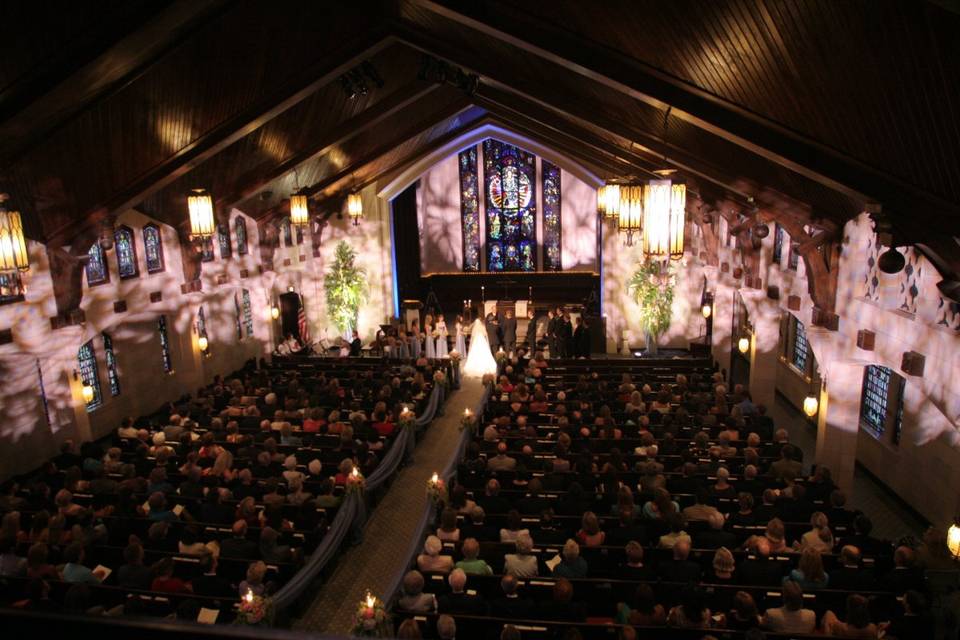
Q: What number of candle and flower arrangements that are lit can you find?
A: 8